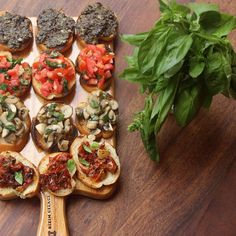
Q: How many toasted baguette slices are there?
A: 12